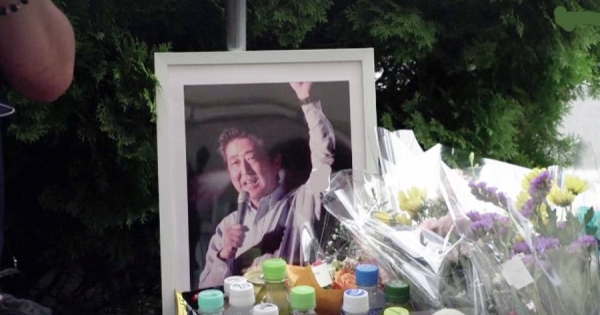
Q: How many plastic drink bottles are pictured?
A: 10